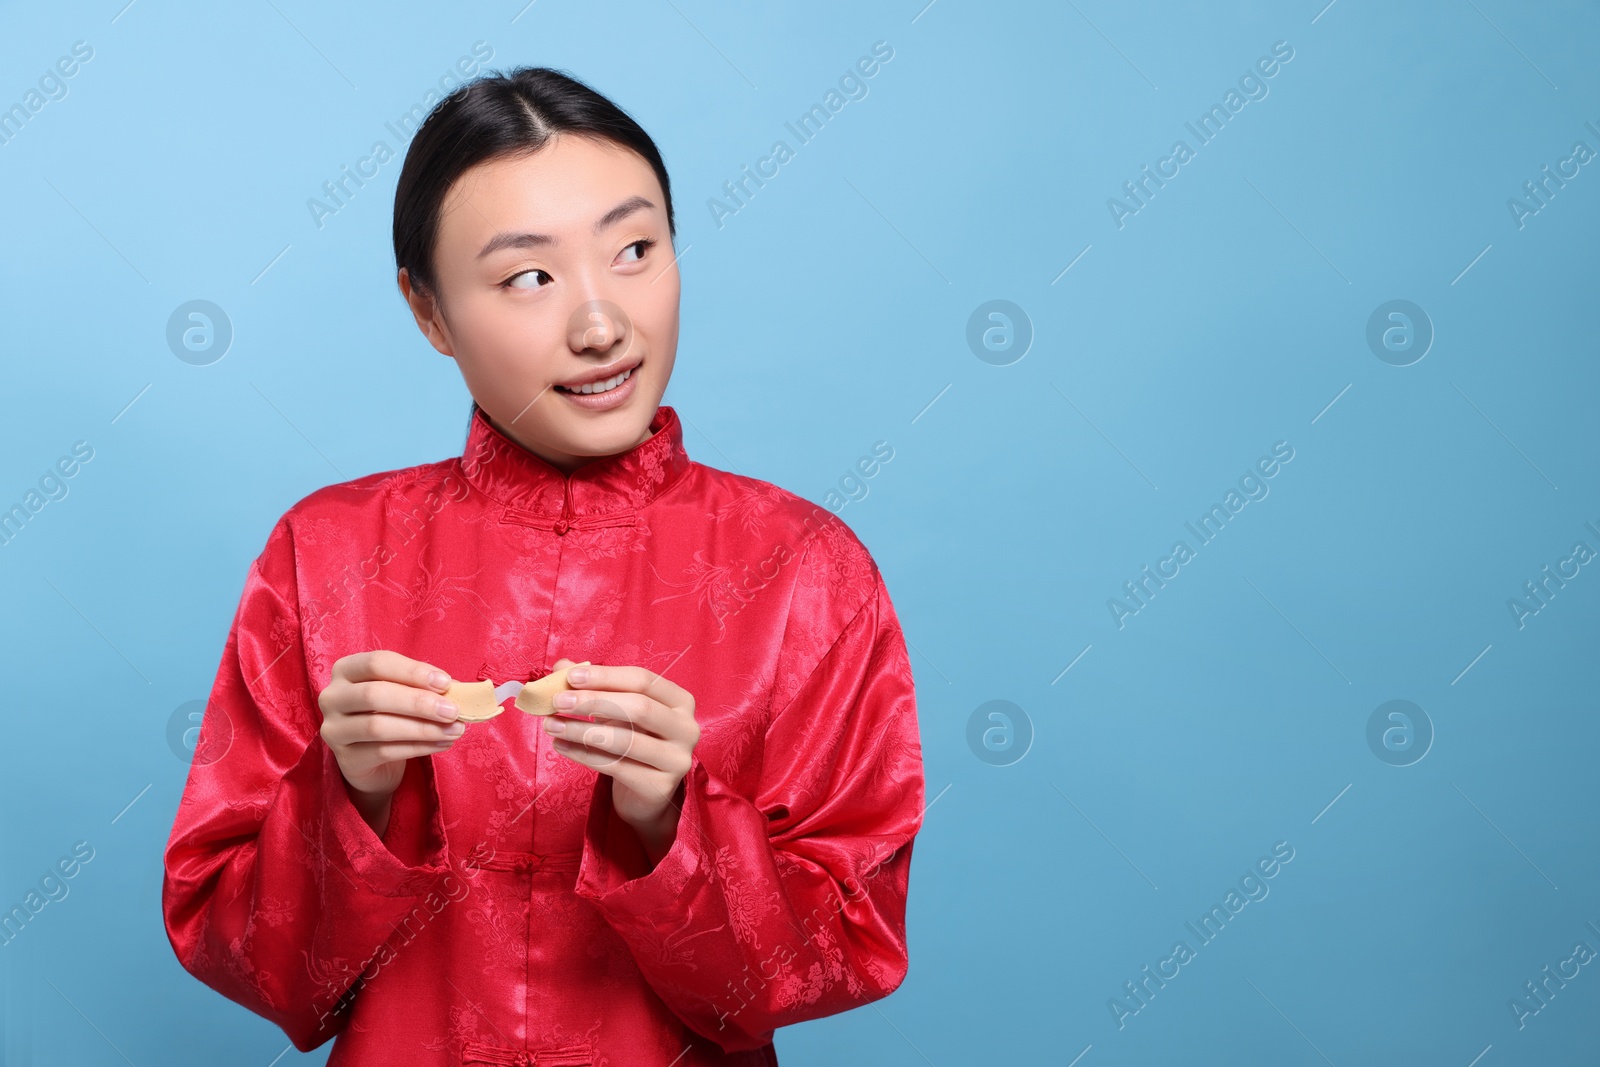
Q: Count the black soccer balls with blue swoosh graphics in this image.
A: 0